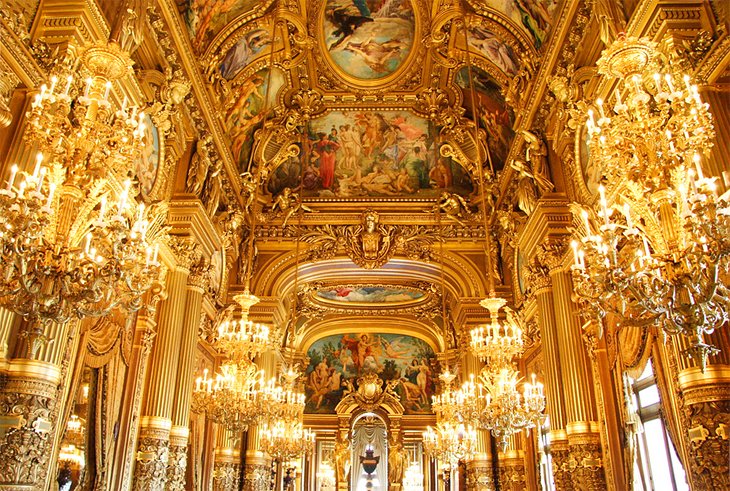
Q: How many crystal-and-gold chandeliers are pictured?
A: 6